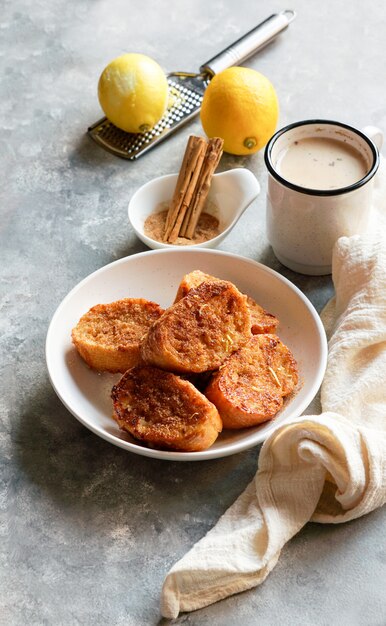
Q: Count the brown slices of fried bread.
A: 5